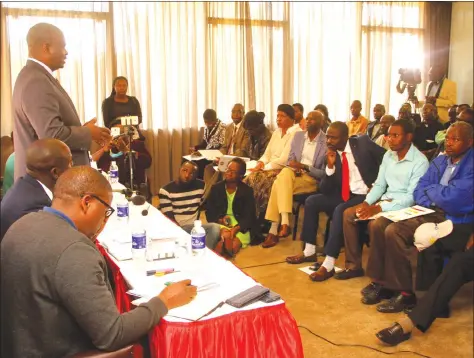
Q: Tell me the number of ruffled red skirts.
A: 1